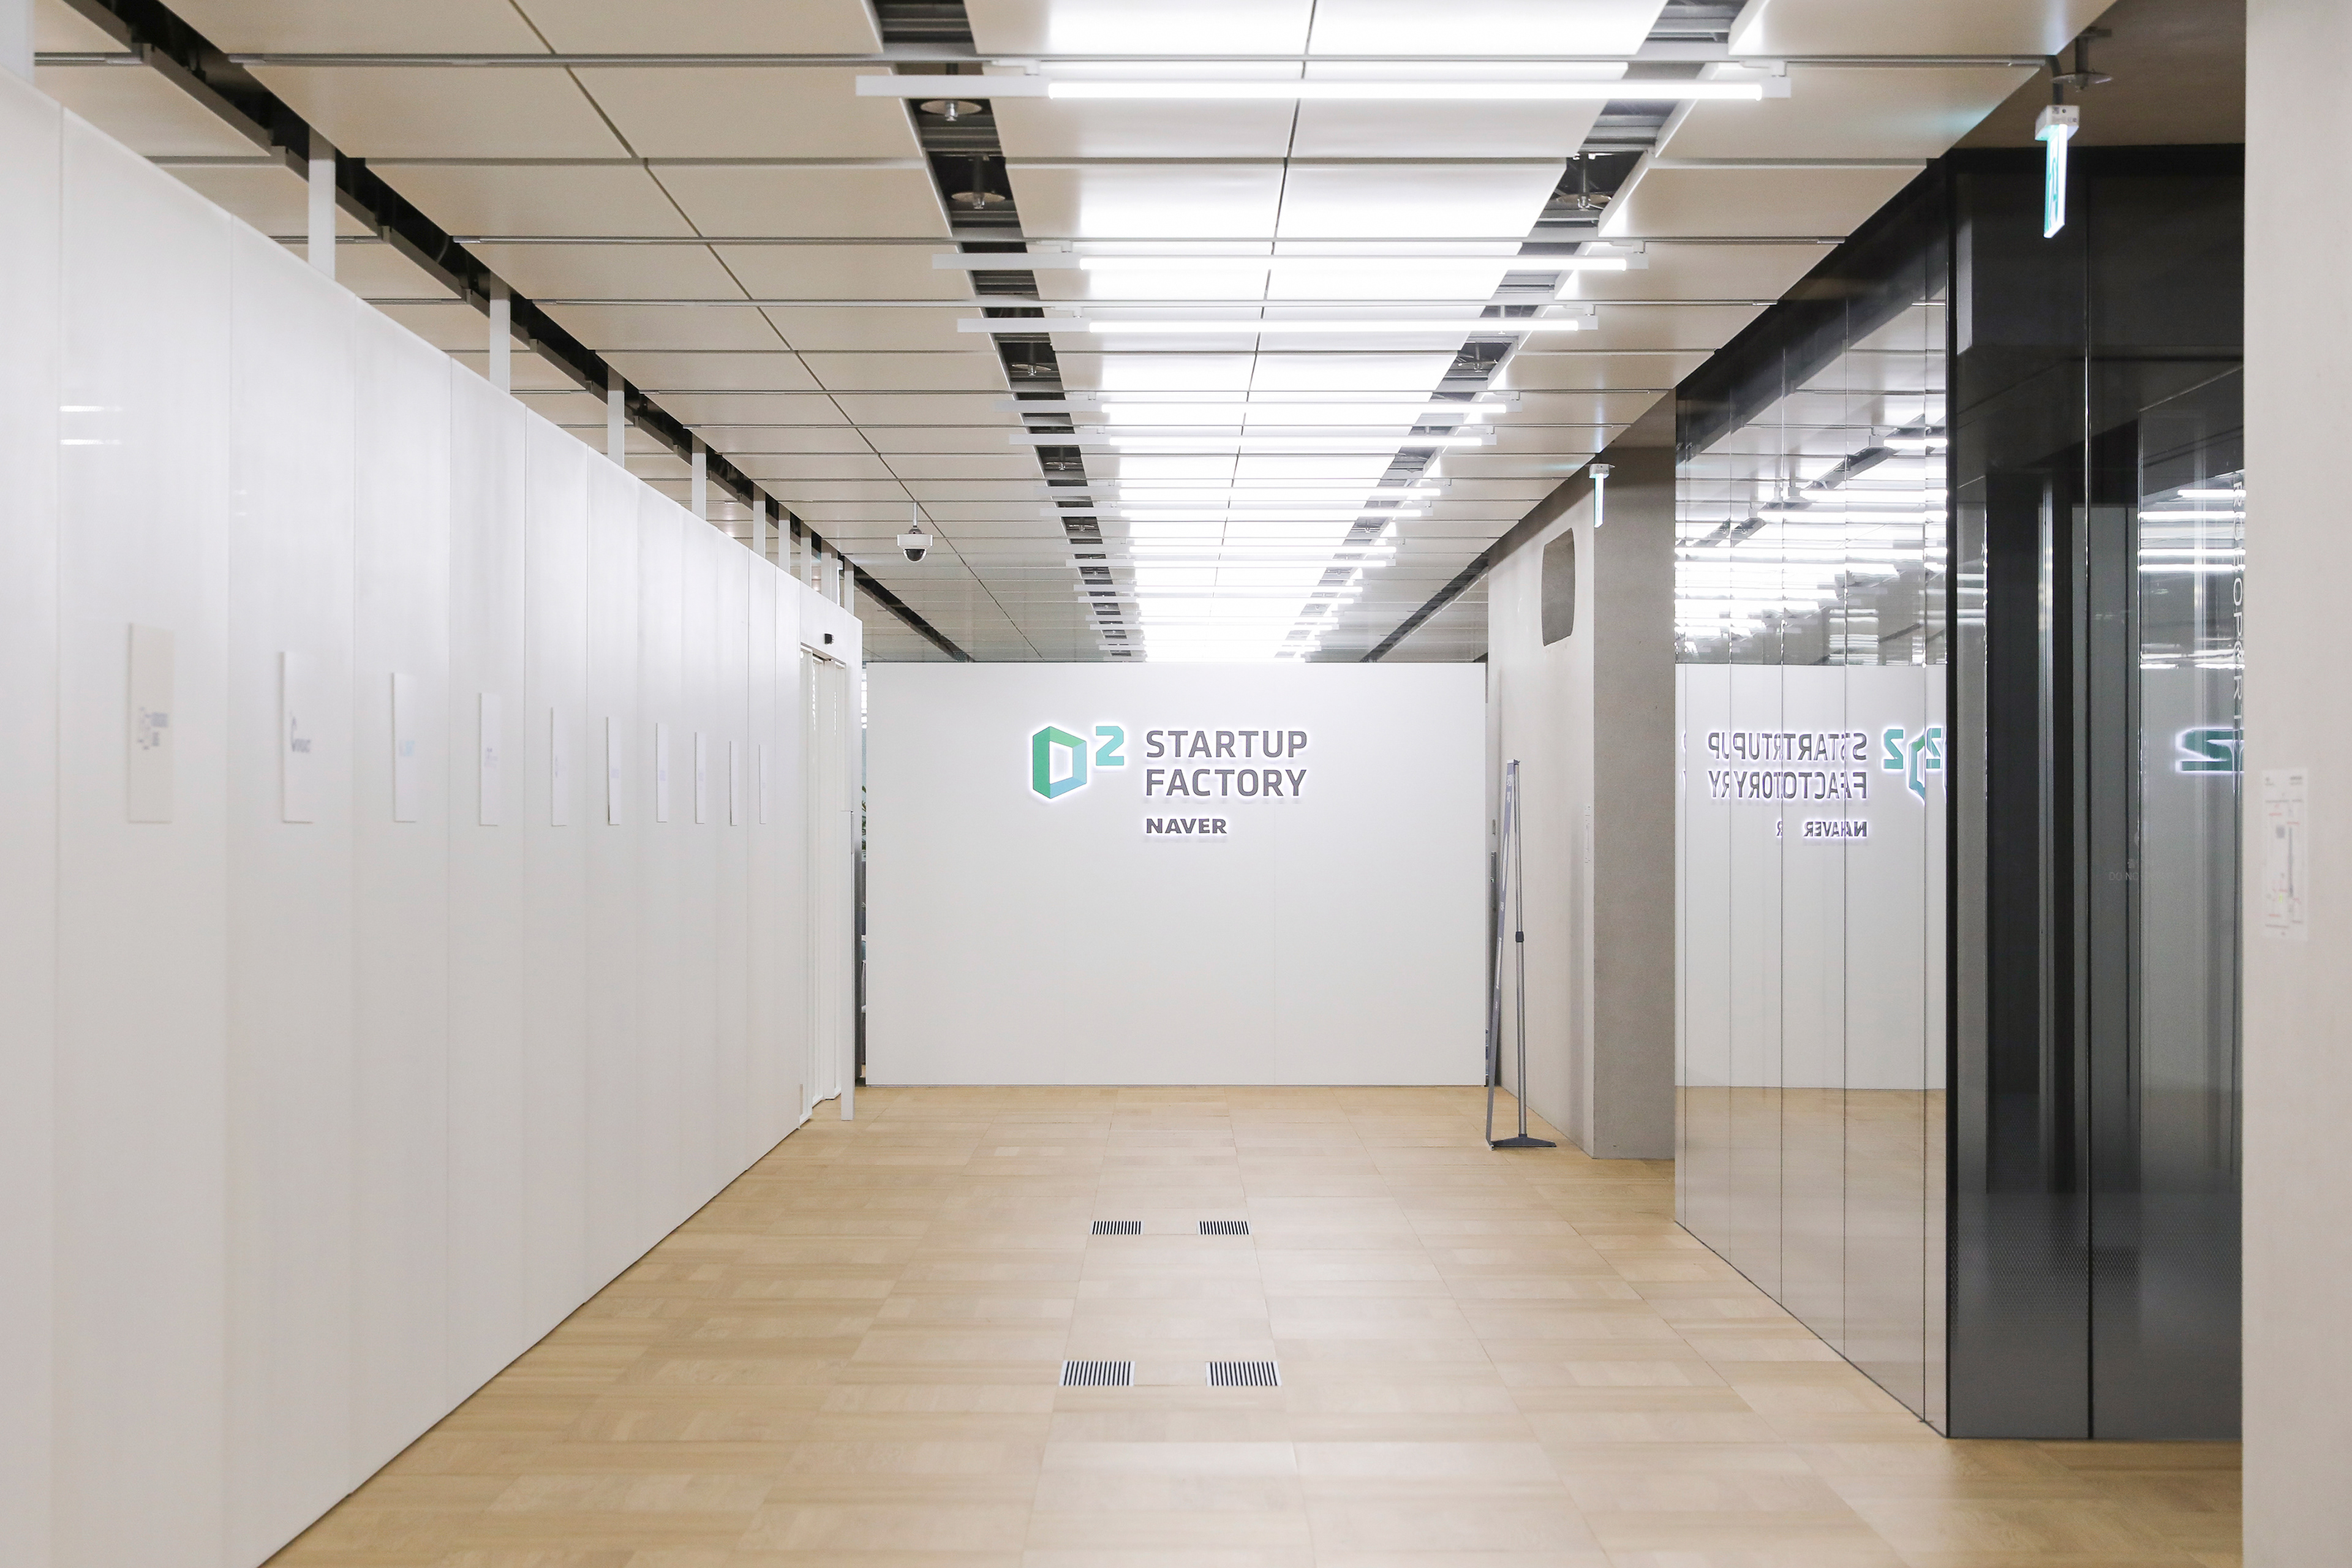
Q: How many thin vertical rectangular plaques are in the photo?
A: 10